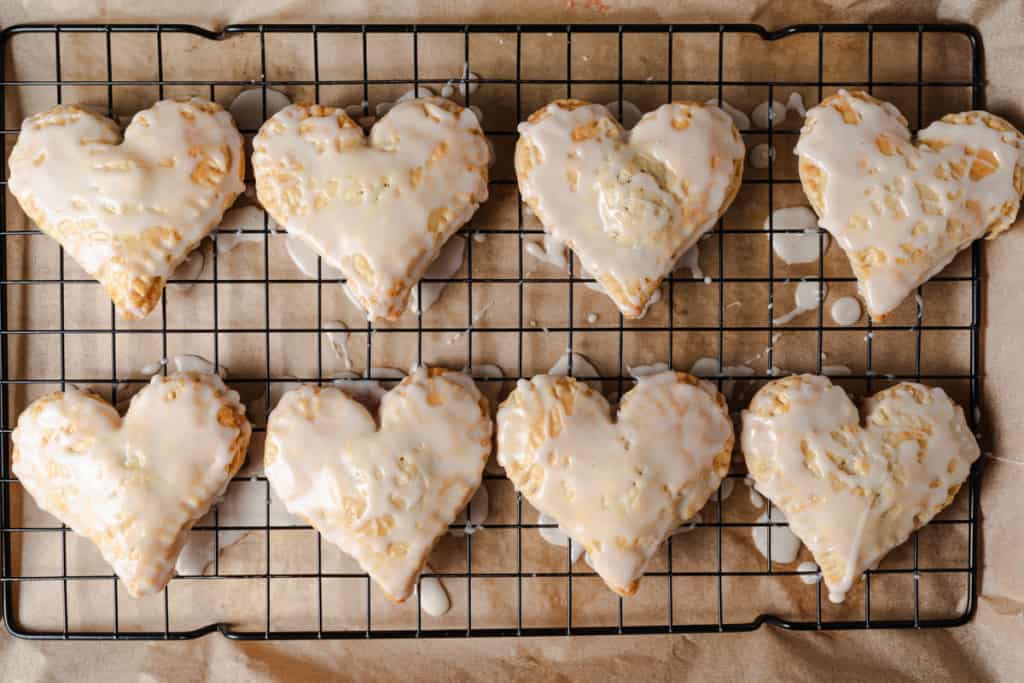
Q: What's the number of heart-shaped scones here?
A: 8